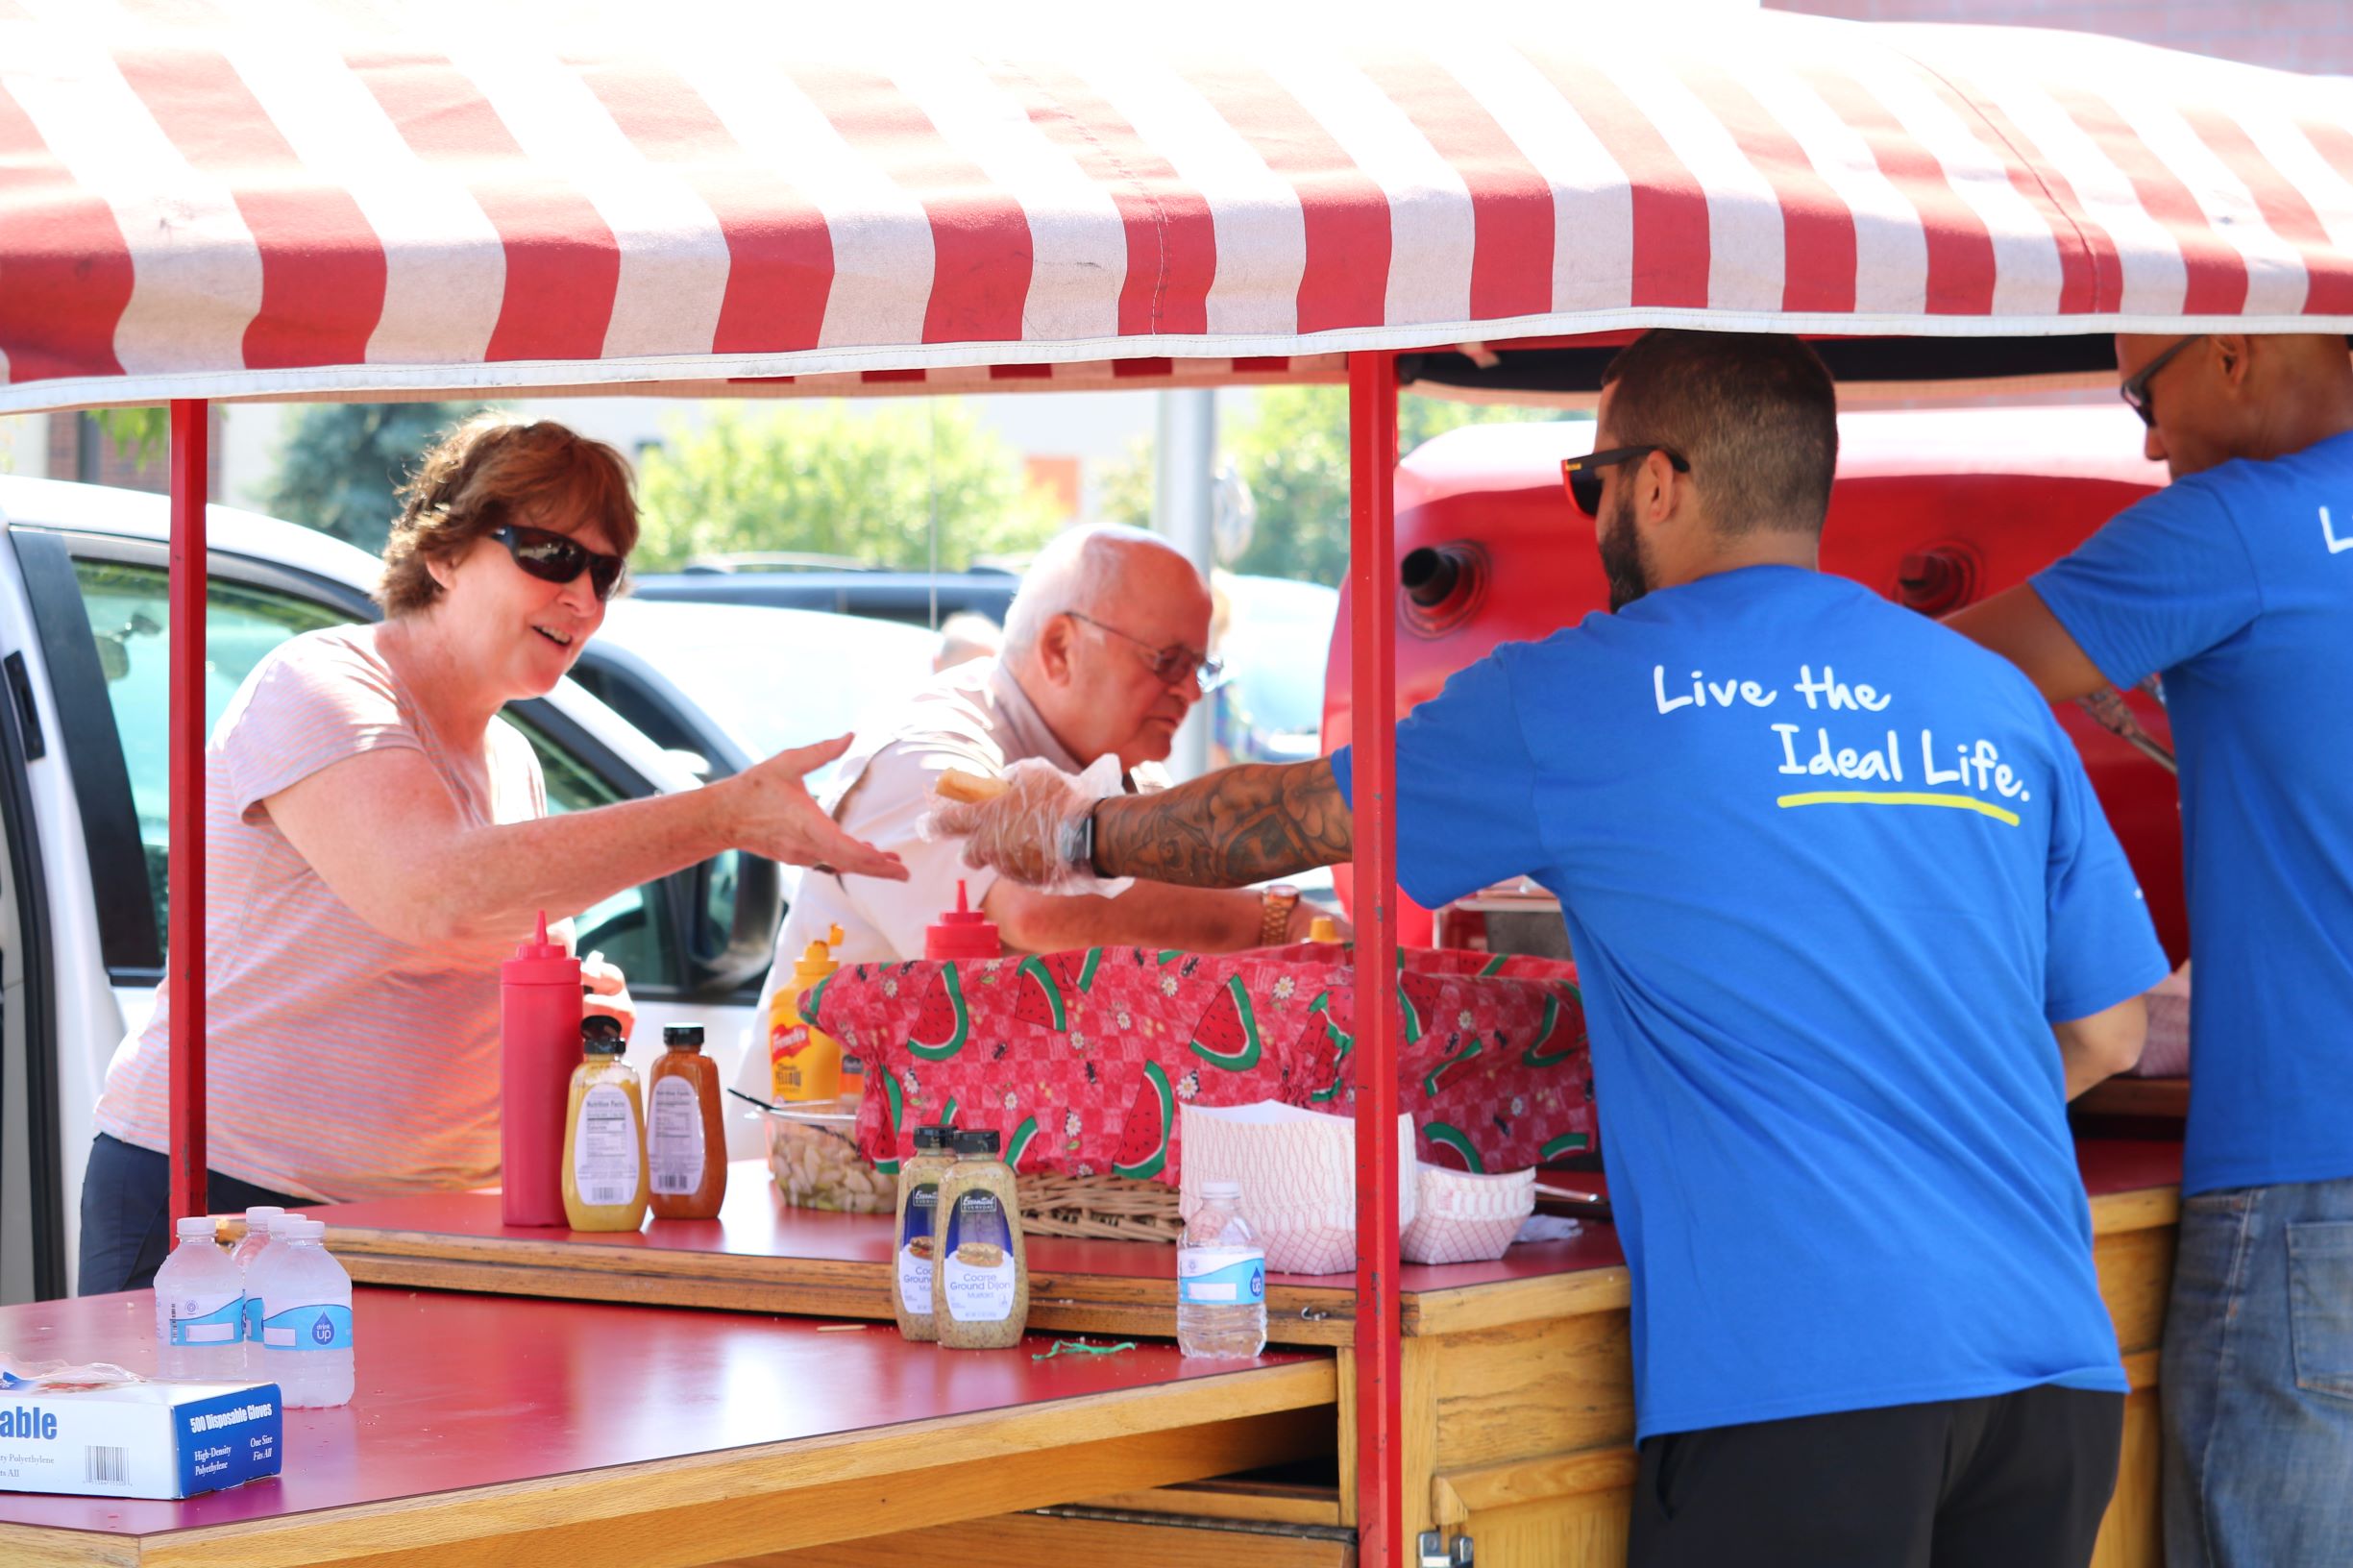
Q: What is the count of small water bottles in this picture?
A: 5